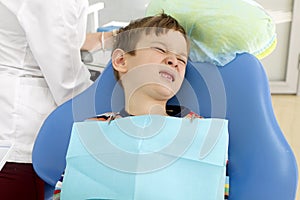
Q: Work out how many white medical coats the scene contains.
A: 1